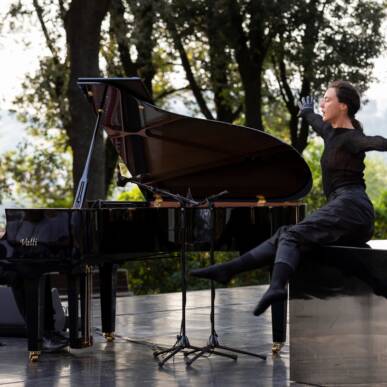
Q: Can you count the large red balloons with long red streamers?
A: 0